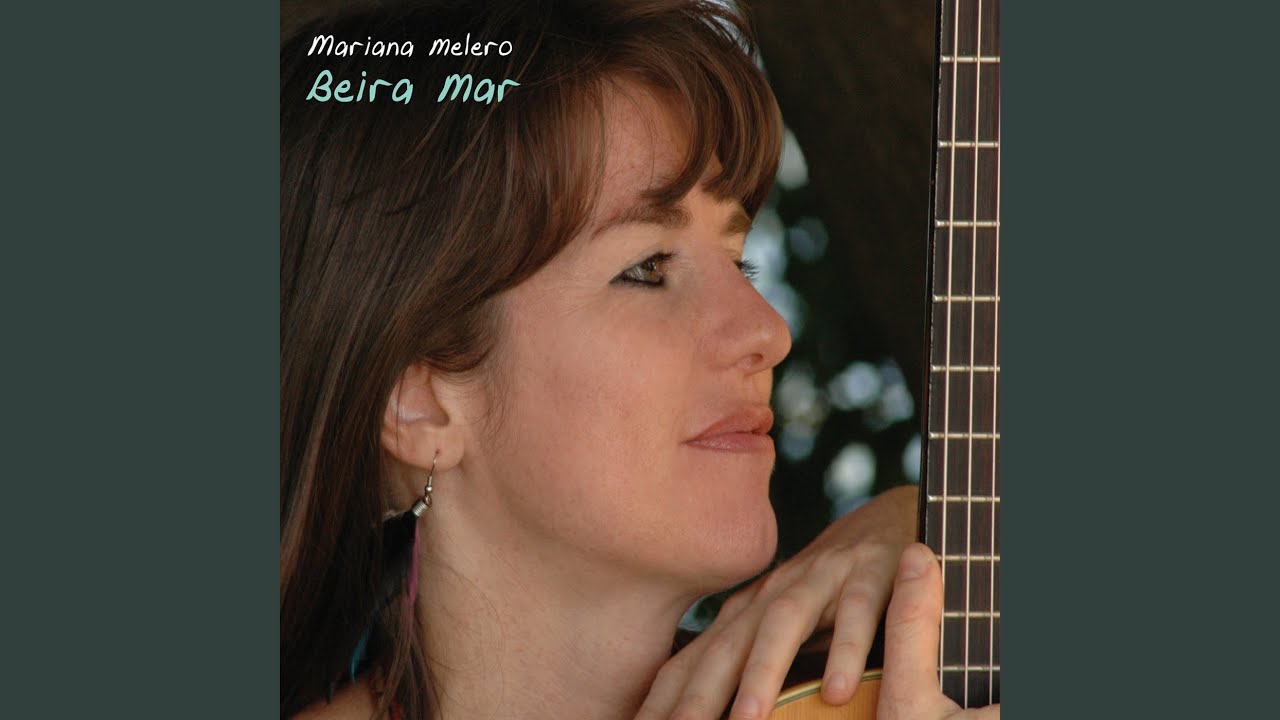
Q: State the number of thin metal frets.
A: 10